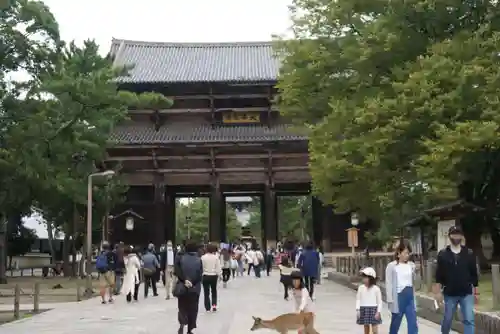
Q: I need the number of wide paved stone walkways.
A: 1